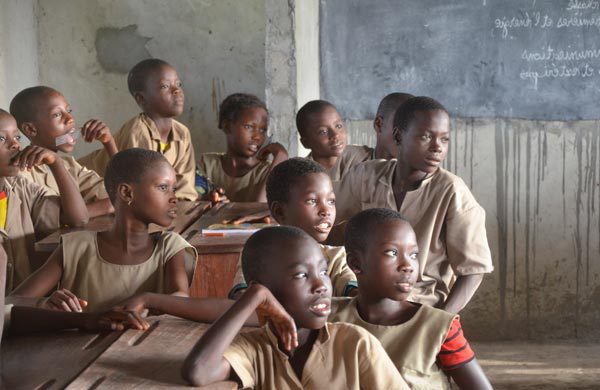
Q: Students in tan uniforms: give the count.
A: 11